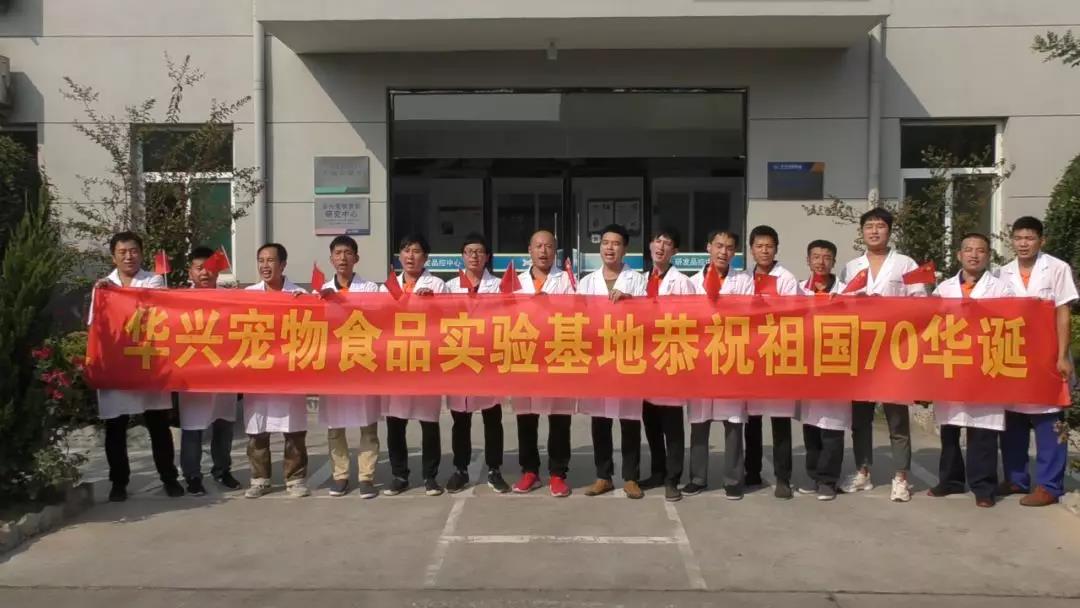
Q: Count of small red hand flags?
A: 13